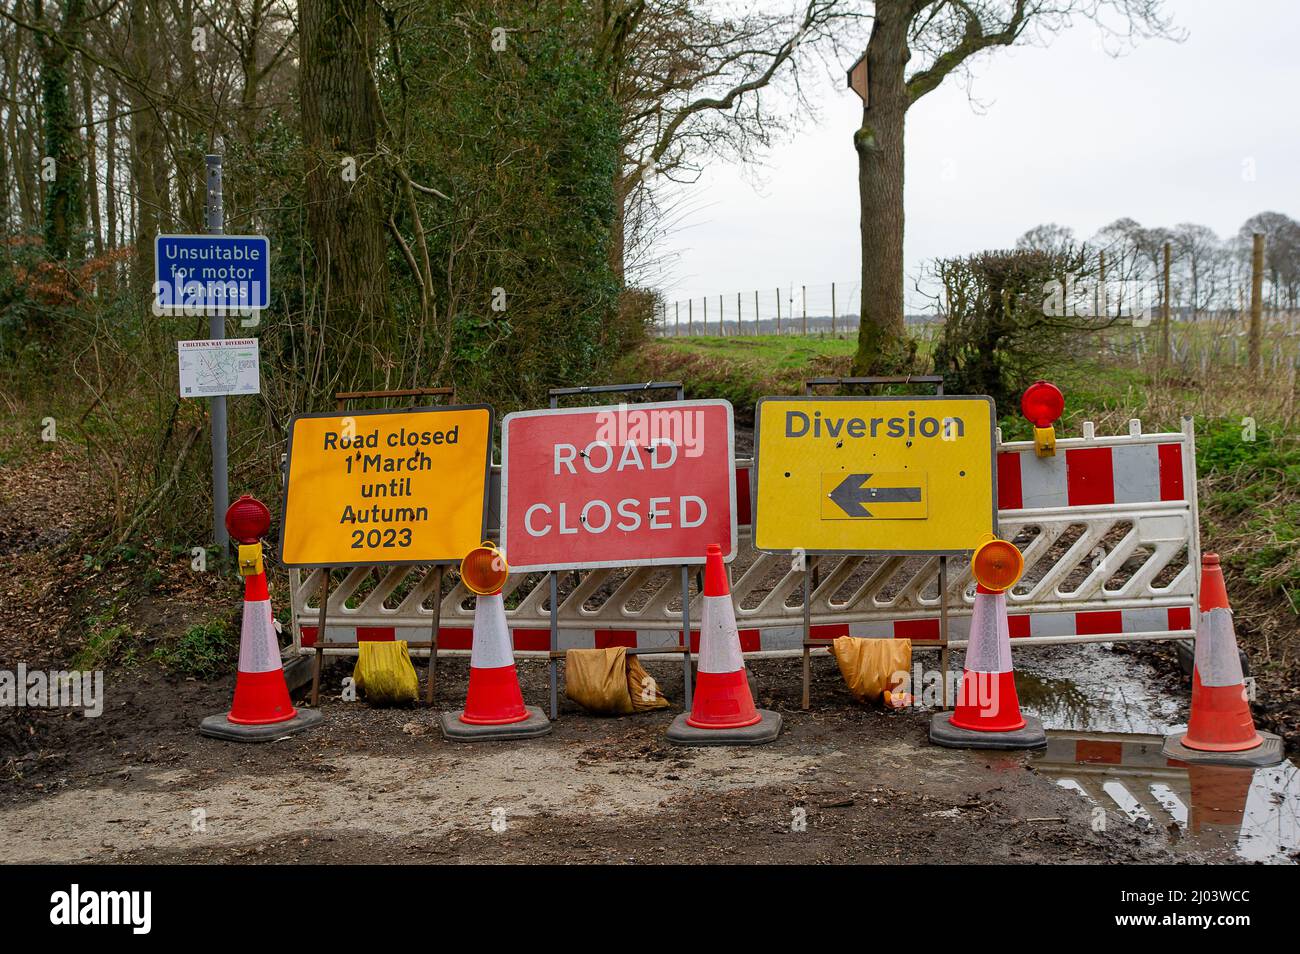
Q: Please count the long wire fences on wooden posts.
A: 1